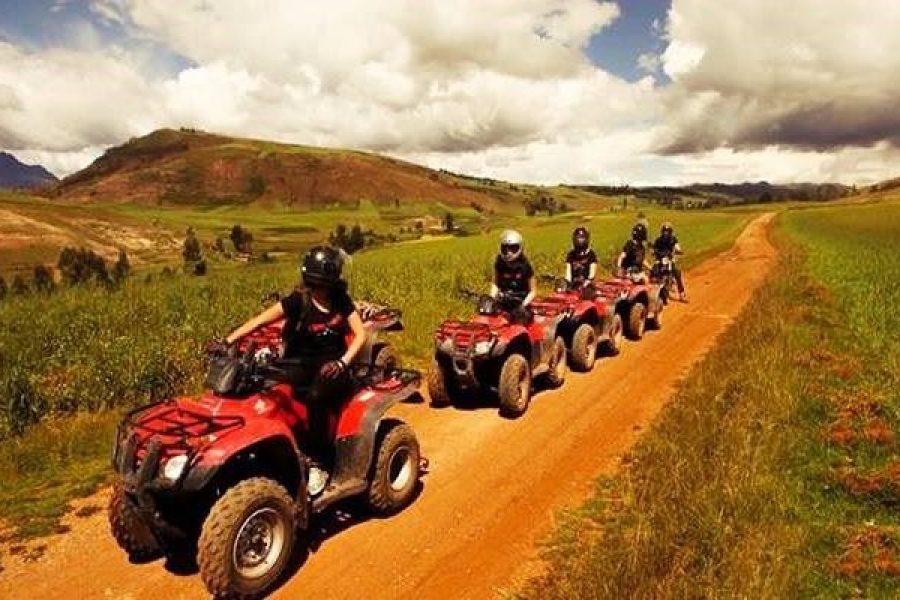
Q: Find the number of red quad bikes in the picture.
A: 5